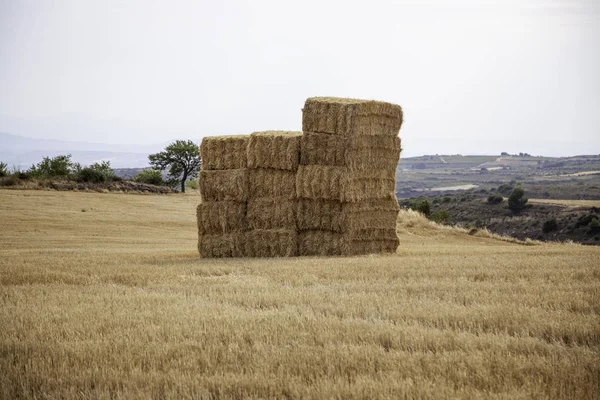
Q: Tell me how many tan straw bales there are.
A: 13